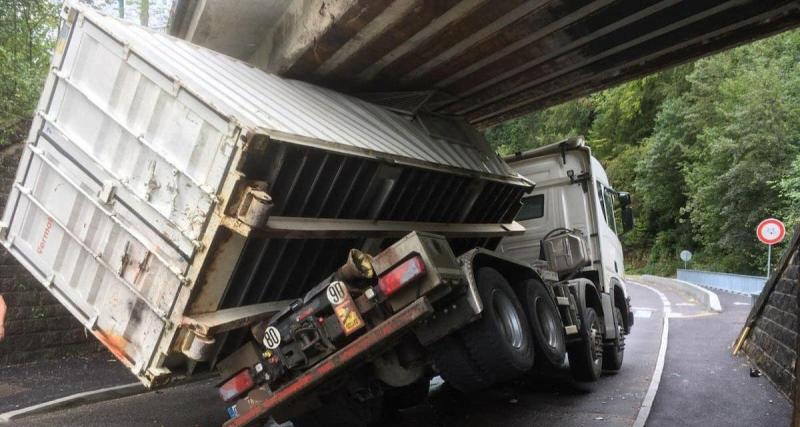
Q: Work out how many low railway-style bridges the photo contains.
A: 1